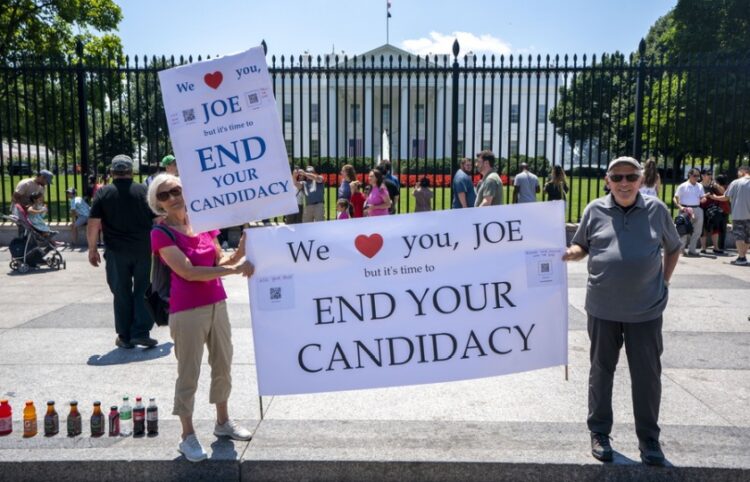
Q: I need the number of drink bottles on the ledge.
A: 9